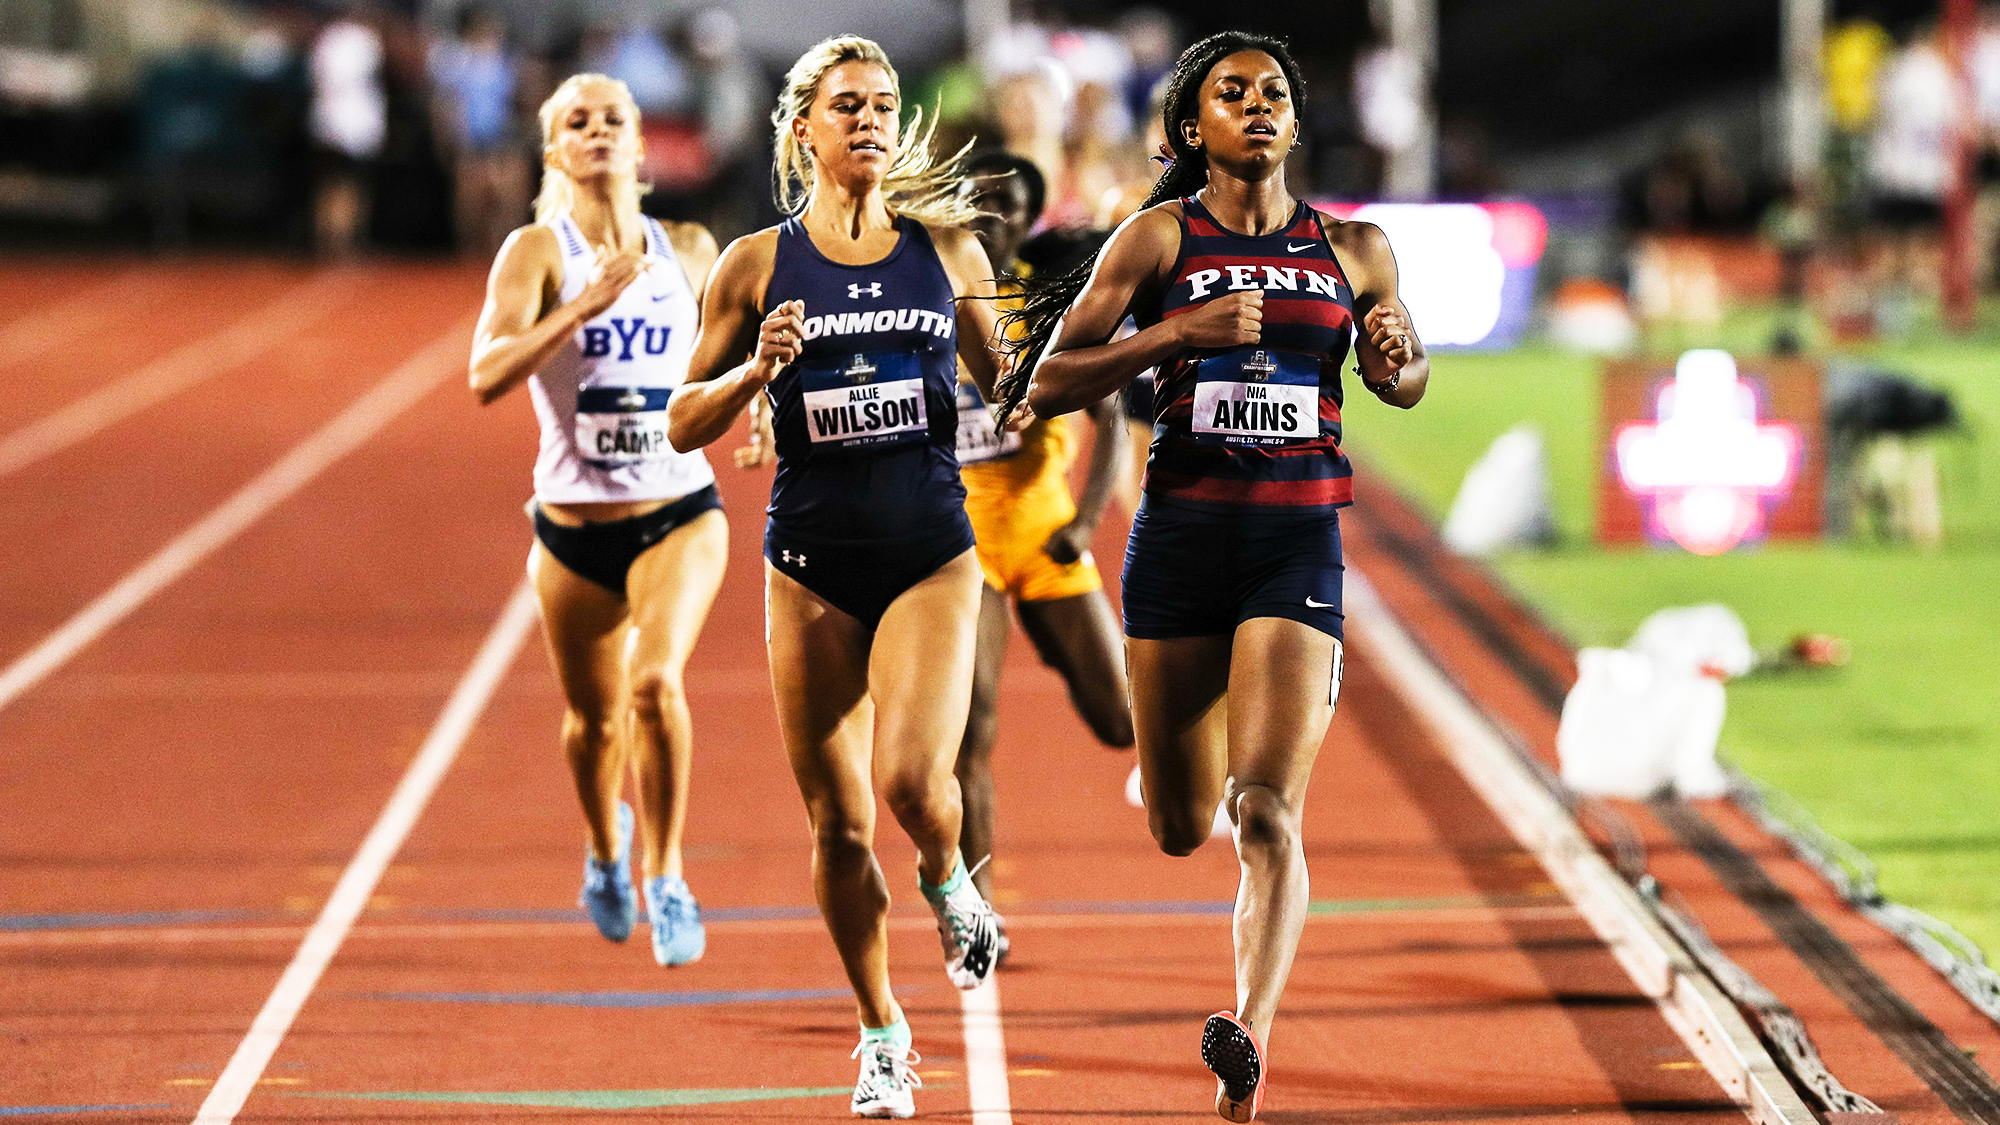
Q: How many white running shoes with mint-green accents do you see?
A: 2